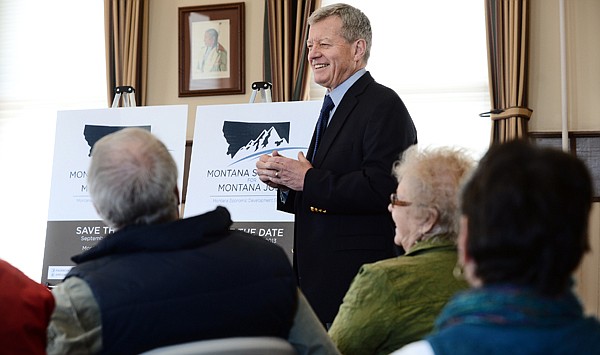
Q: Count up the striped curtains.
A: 3